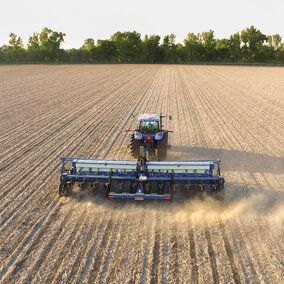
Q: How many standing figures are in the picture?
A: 0